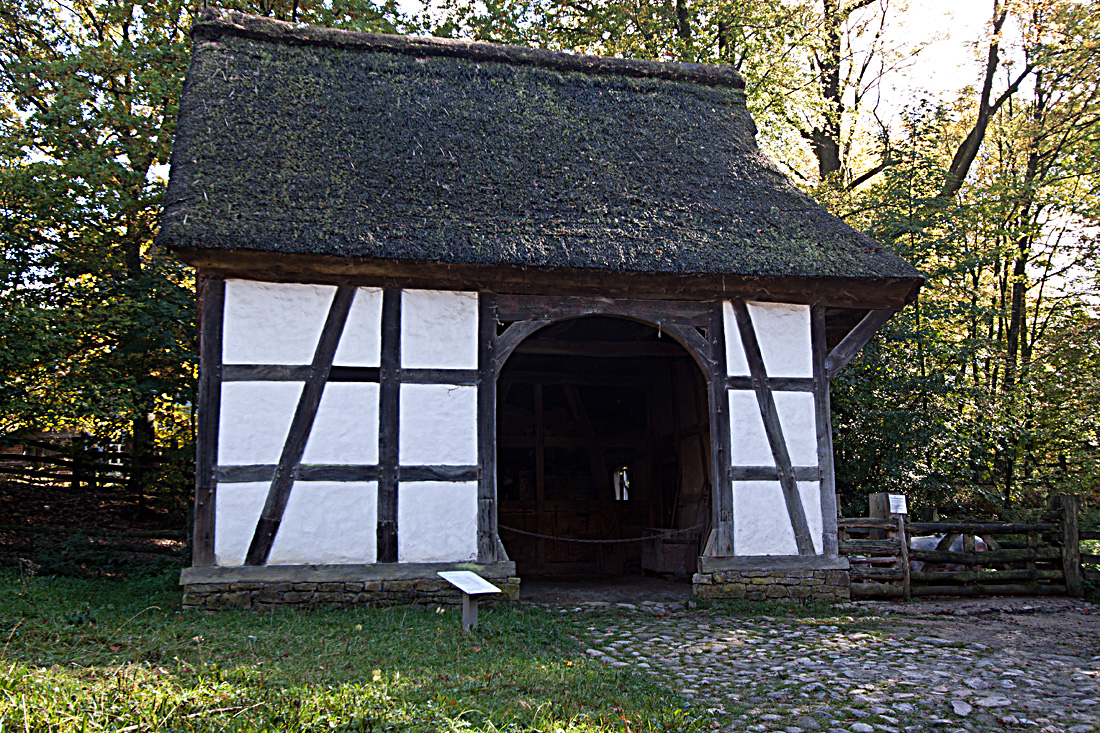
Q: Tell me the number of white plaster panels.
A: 15